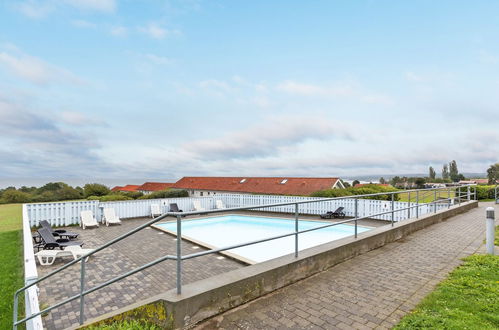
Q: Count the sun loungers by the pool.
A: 10